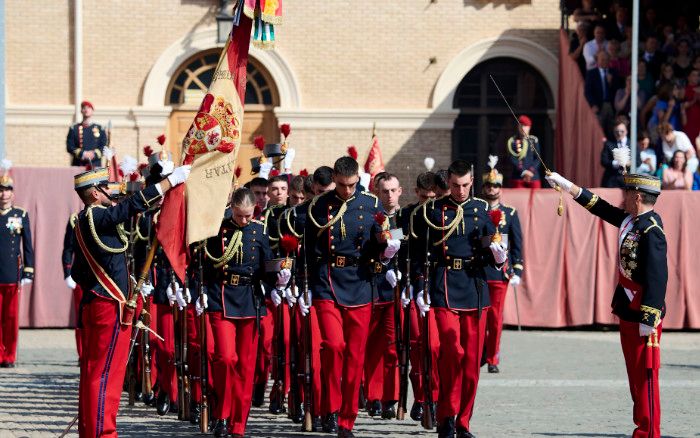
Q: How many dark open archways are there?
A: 1